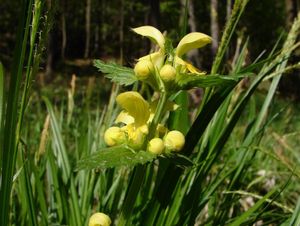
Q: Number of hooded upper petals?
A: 3